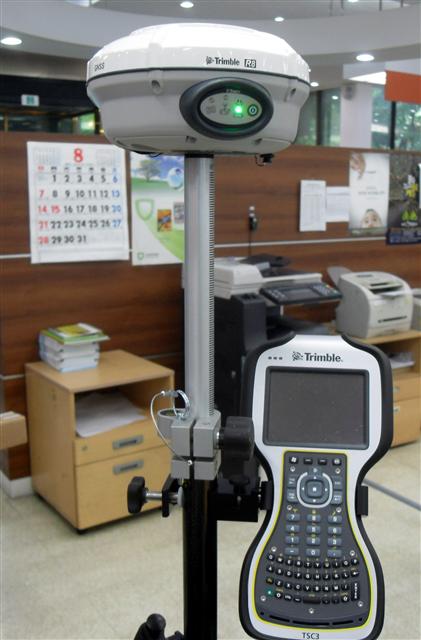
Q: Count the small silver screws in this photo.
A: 9